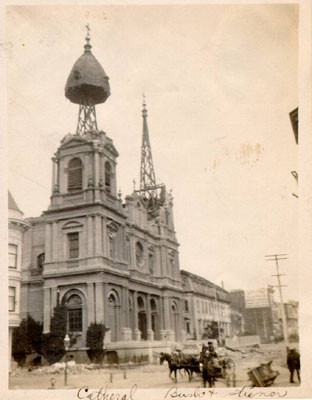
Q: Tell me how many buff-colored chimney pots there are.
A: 0